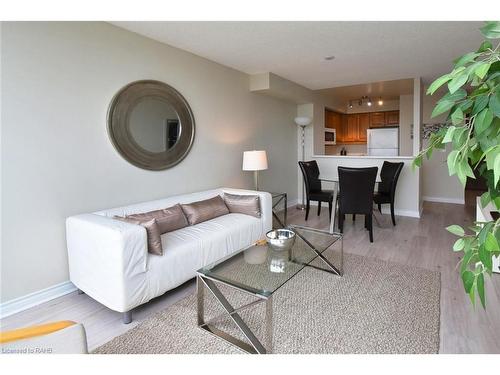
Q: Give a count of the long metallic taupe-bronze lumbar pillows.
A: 4